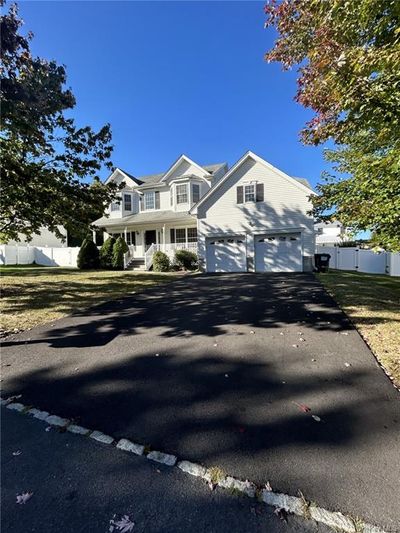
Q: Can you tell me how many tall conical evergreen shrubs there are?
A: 3